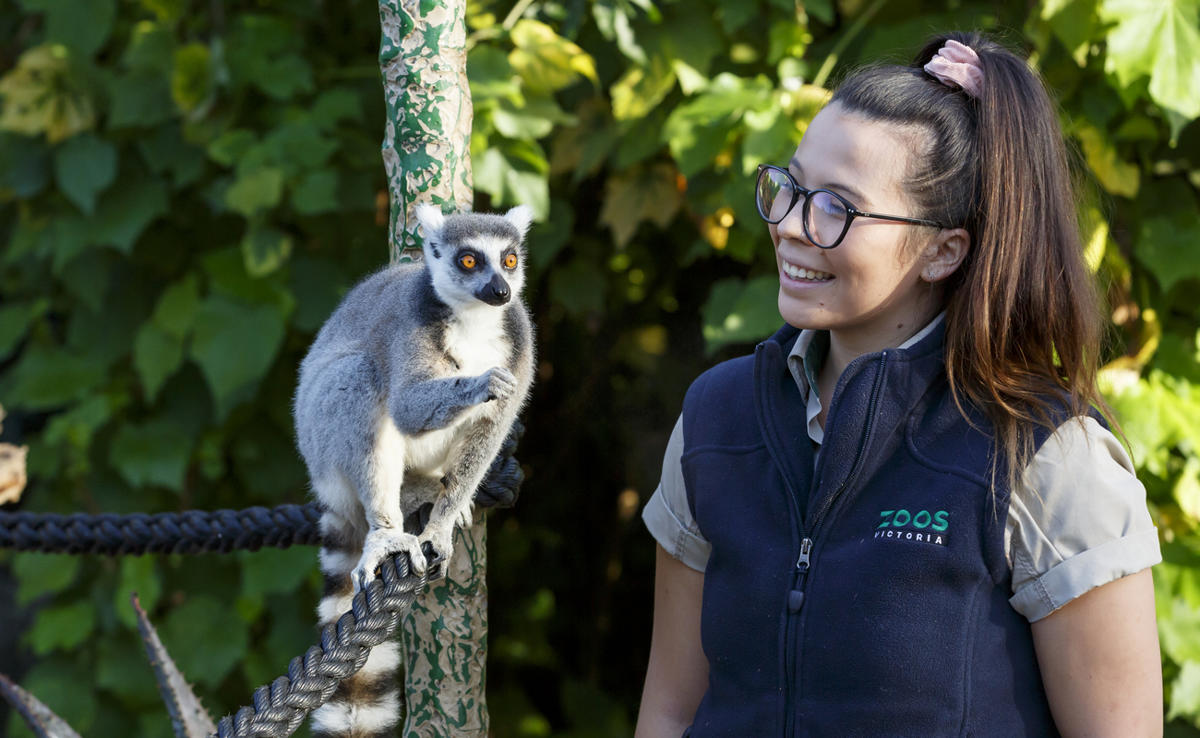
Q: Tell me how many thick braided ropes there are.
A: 2